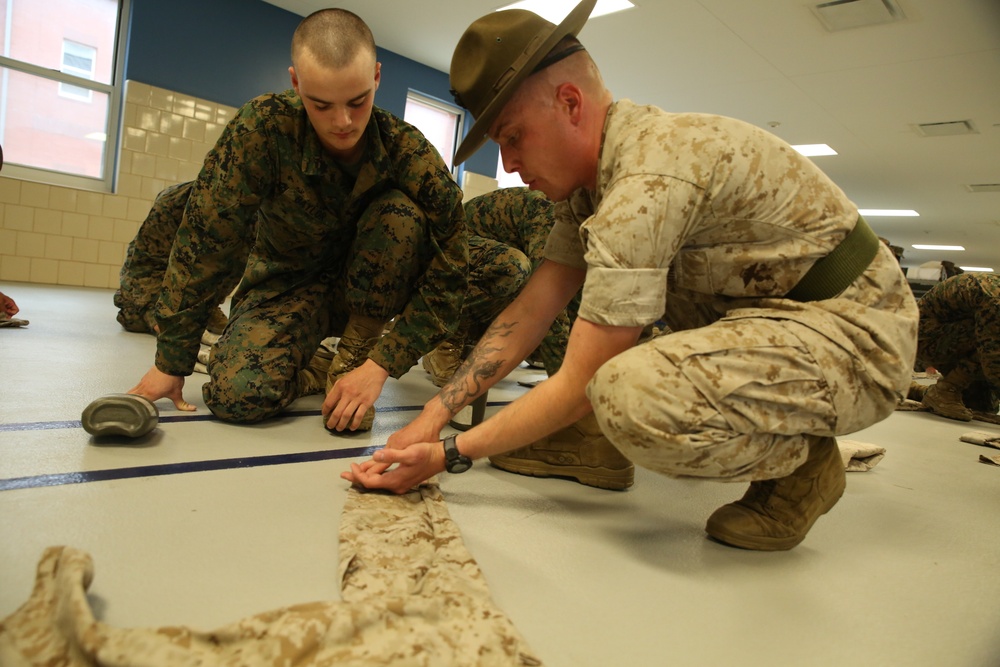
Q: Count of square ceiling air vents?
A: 3